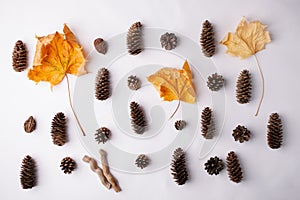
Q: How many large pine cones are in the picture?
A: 12